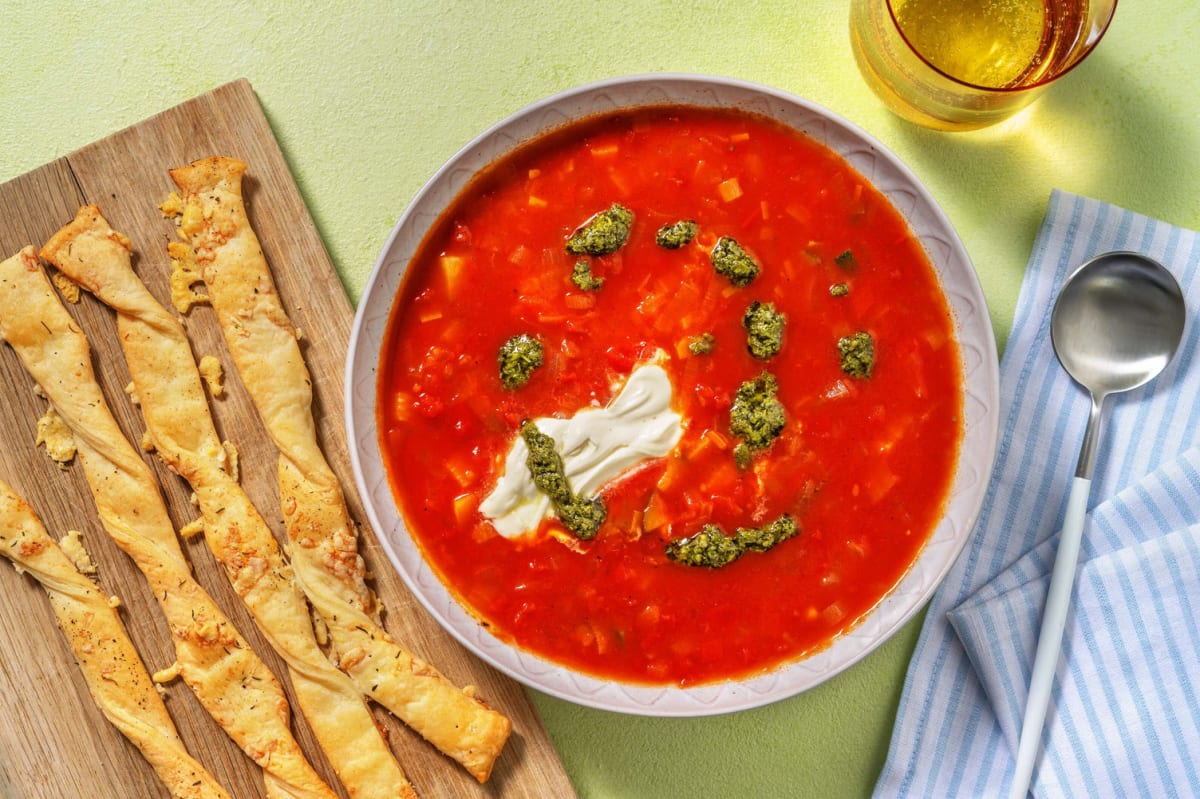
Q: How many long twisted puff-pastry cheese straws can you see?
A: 4